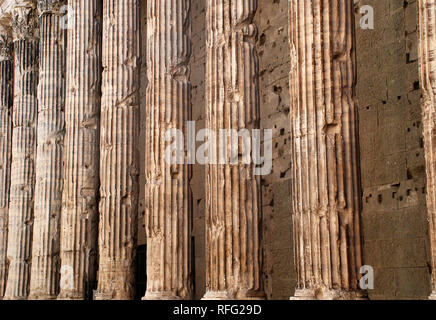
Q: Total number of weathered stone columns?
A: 9